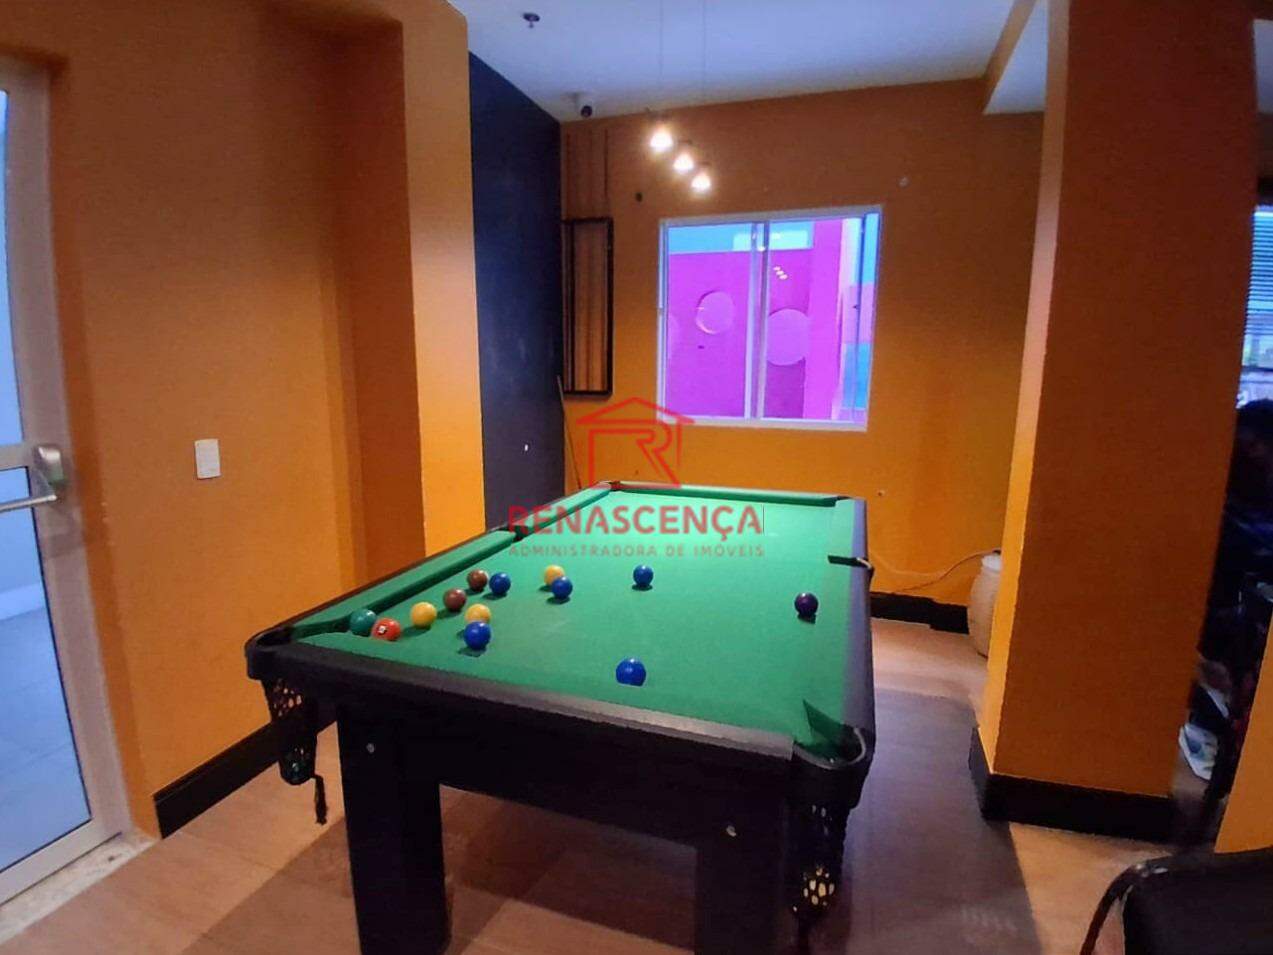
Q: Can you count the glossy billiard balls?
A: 13